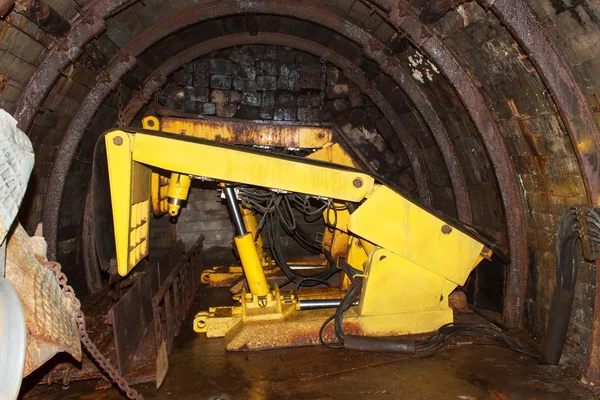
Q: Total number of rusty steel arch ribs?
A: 4